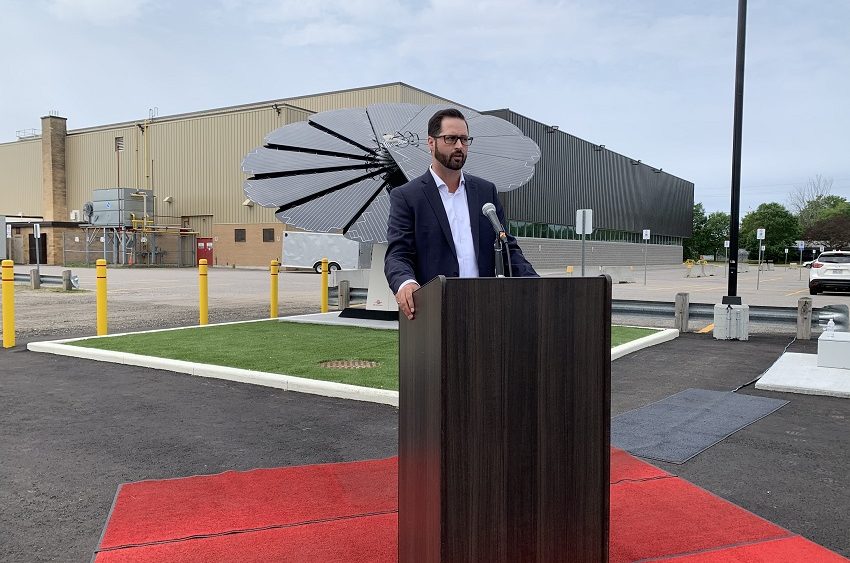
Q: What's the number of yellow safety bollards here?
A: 5